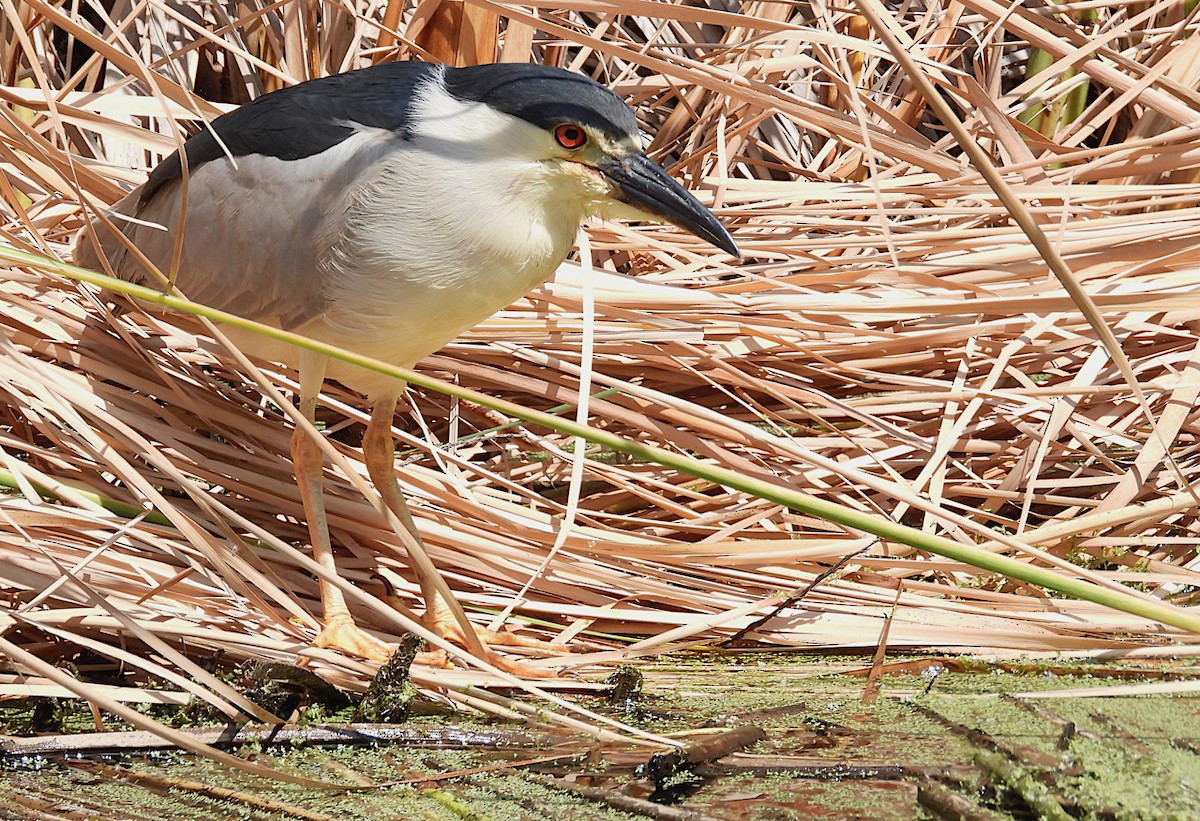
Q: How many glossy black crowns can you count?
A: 1